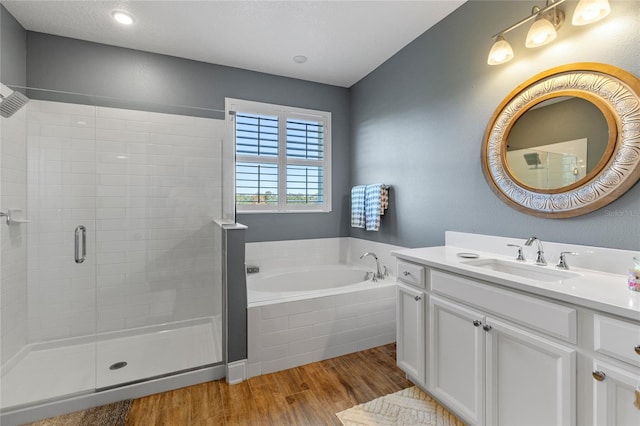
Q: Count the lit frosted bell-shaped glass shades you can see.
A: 3